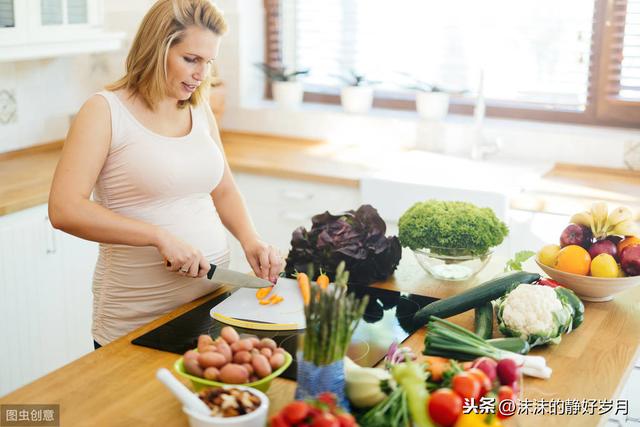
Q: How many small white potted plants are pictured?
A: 3